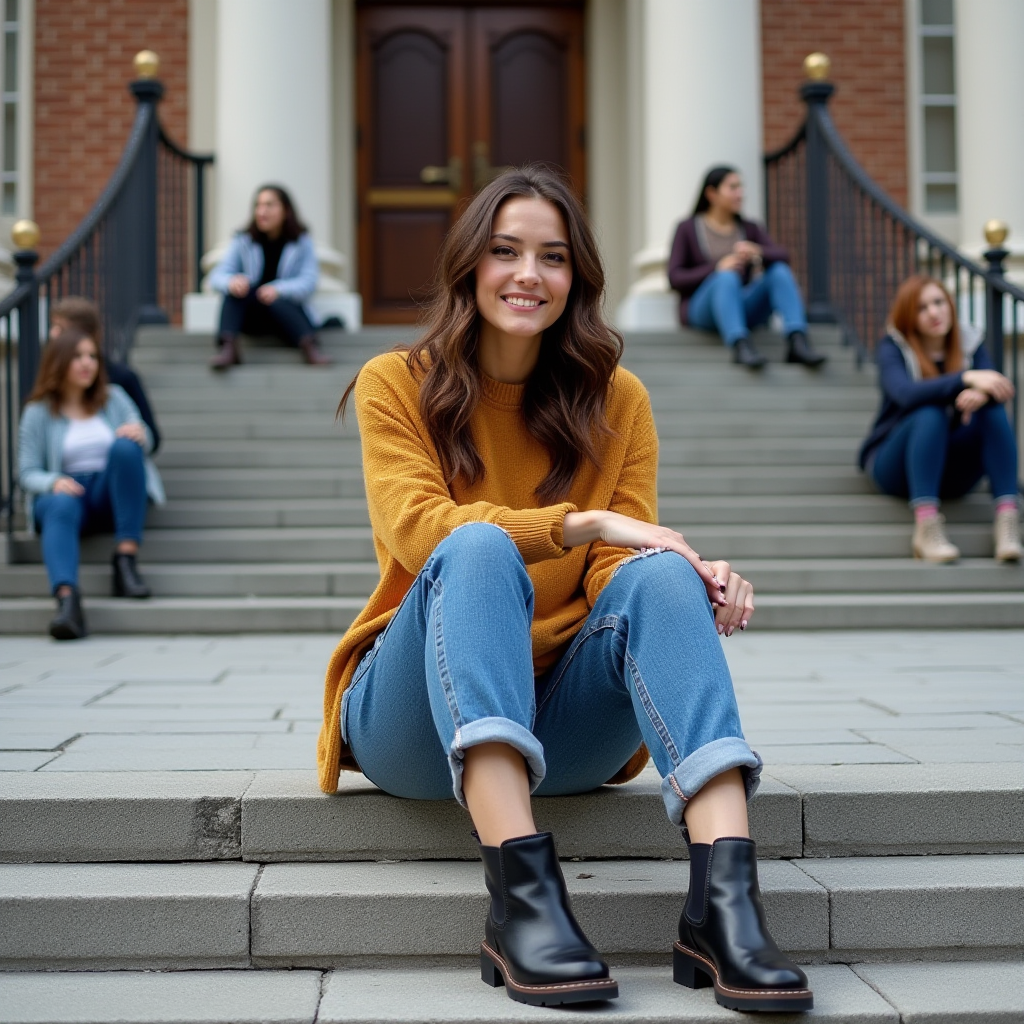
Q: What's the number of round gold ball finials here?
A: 4